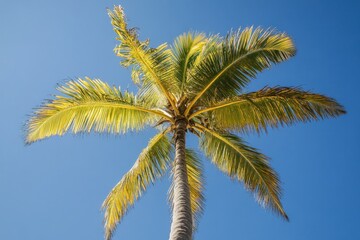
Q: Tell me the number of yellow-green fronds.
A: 8